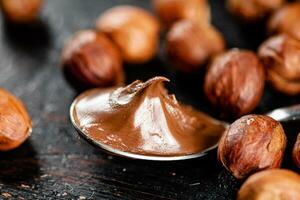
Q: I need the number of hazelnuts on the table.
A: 13